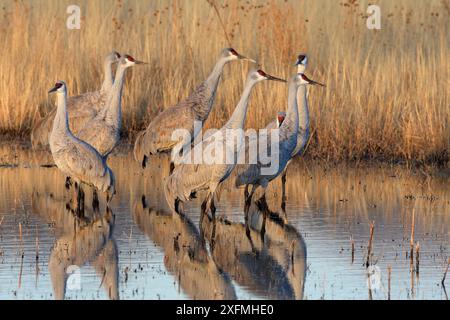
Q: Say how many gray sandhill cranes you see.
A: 8